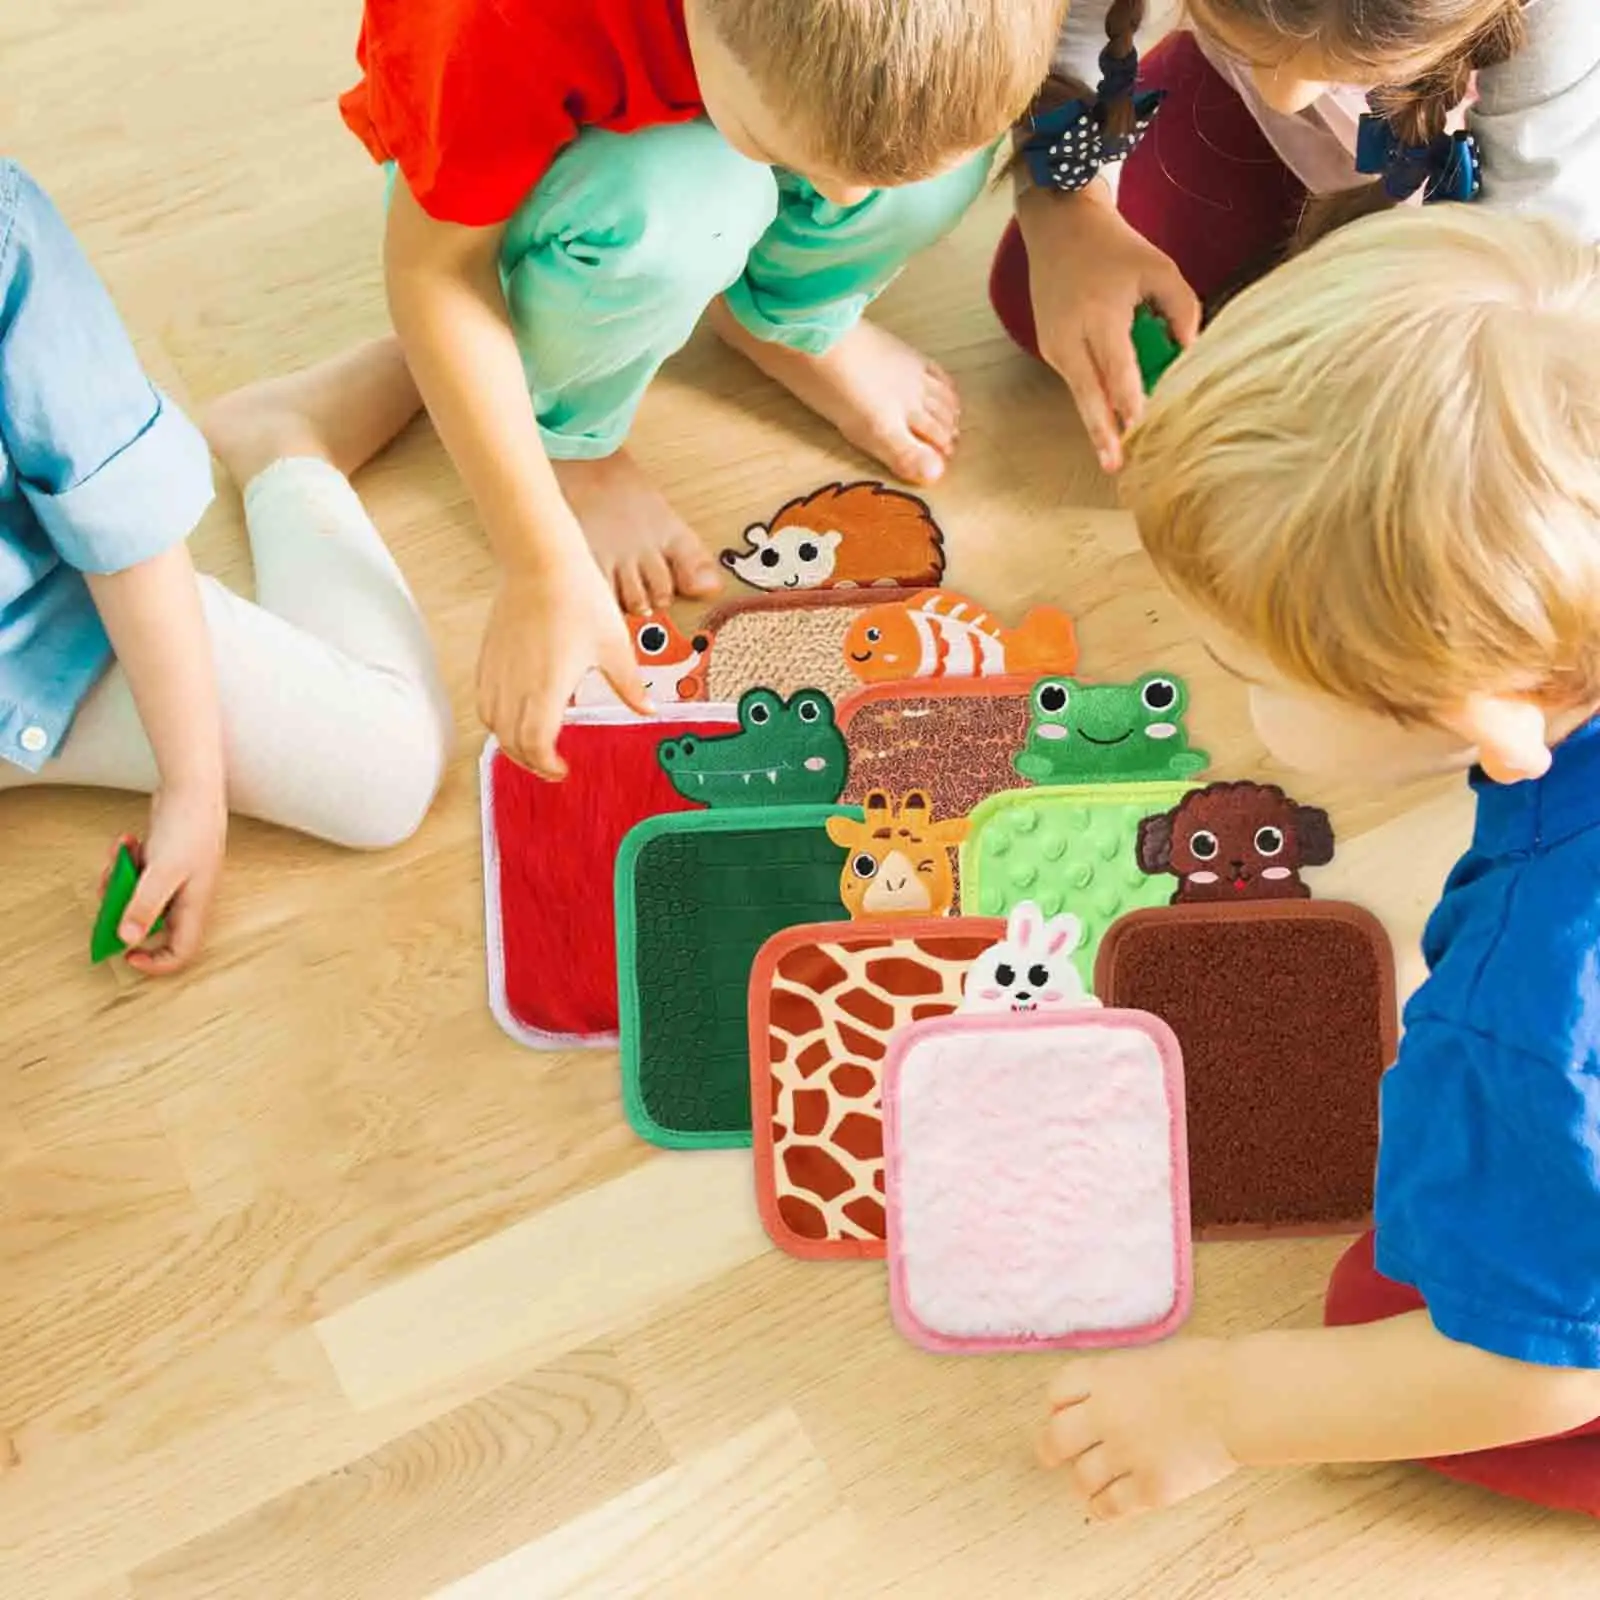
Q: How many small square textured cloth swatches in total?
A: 8